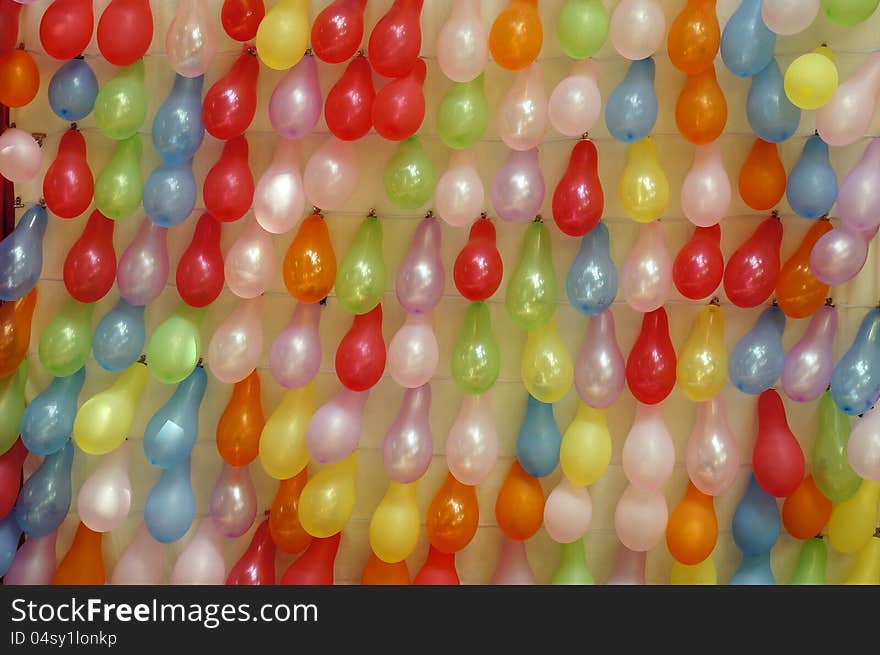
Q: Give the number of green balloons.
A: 15